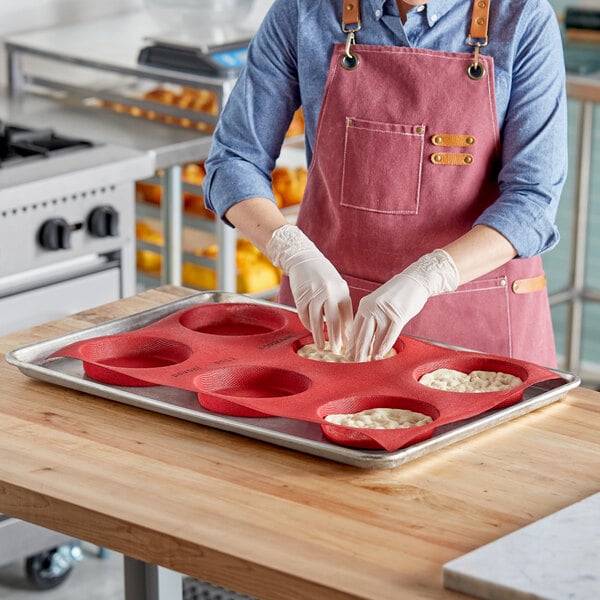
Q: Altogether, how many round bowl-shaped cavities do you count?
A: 6